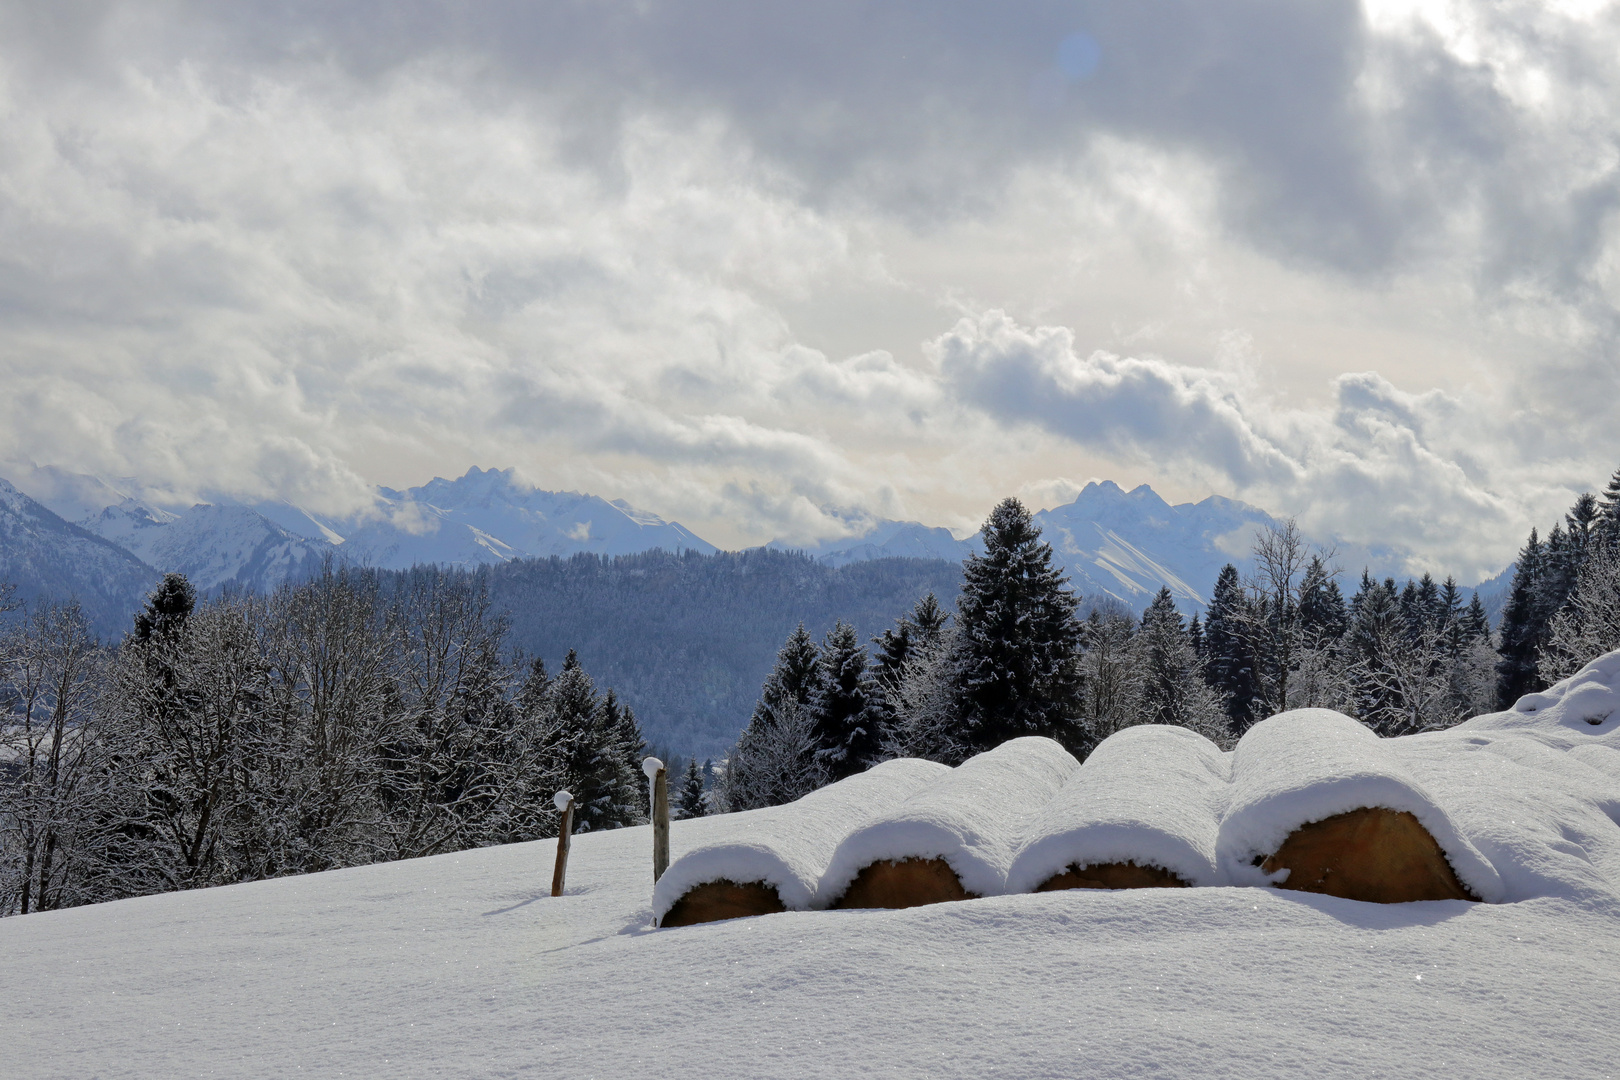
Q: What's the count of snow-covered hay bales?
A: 4